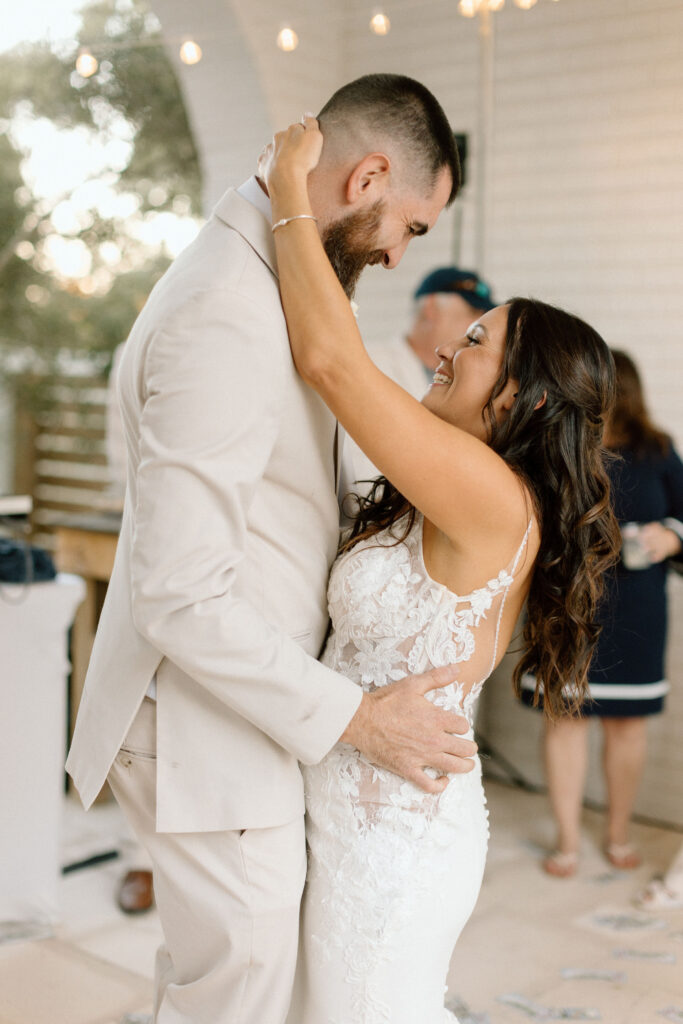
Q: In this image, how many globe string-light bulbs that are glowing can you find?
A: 7